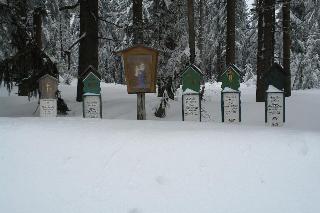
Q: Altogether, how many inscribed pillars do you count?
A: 5